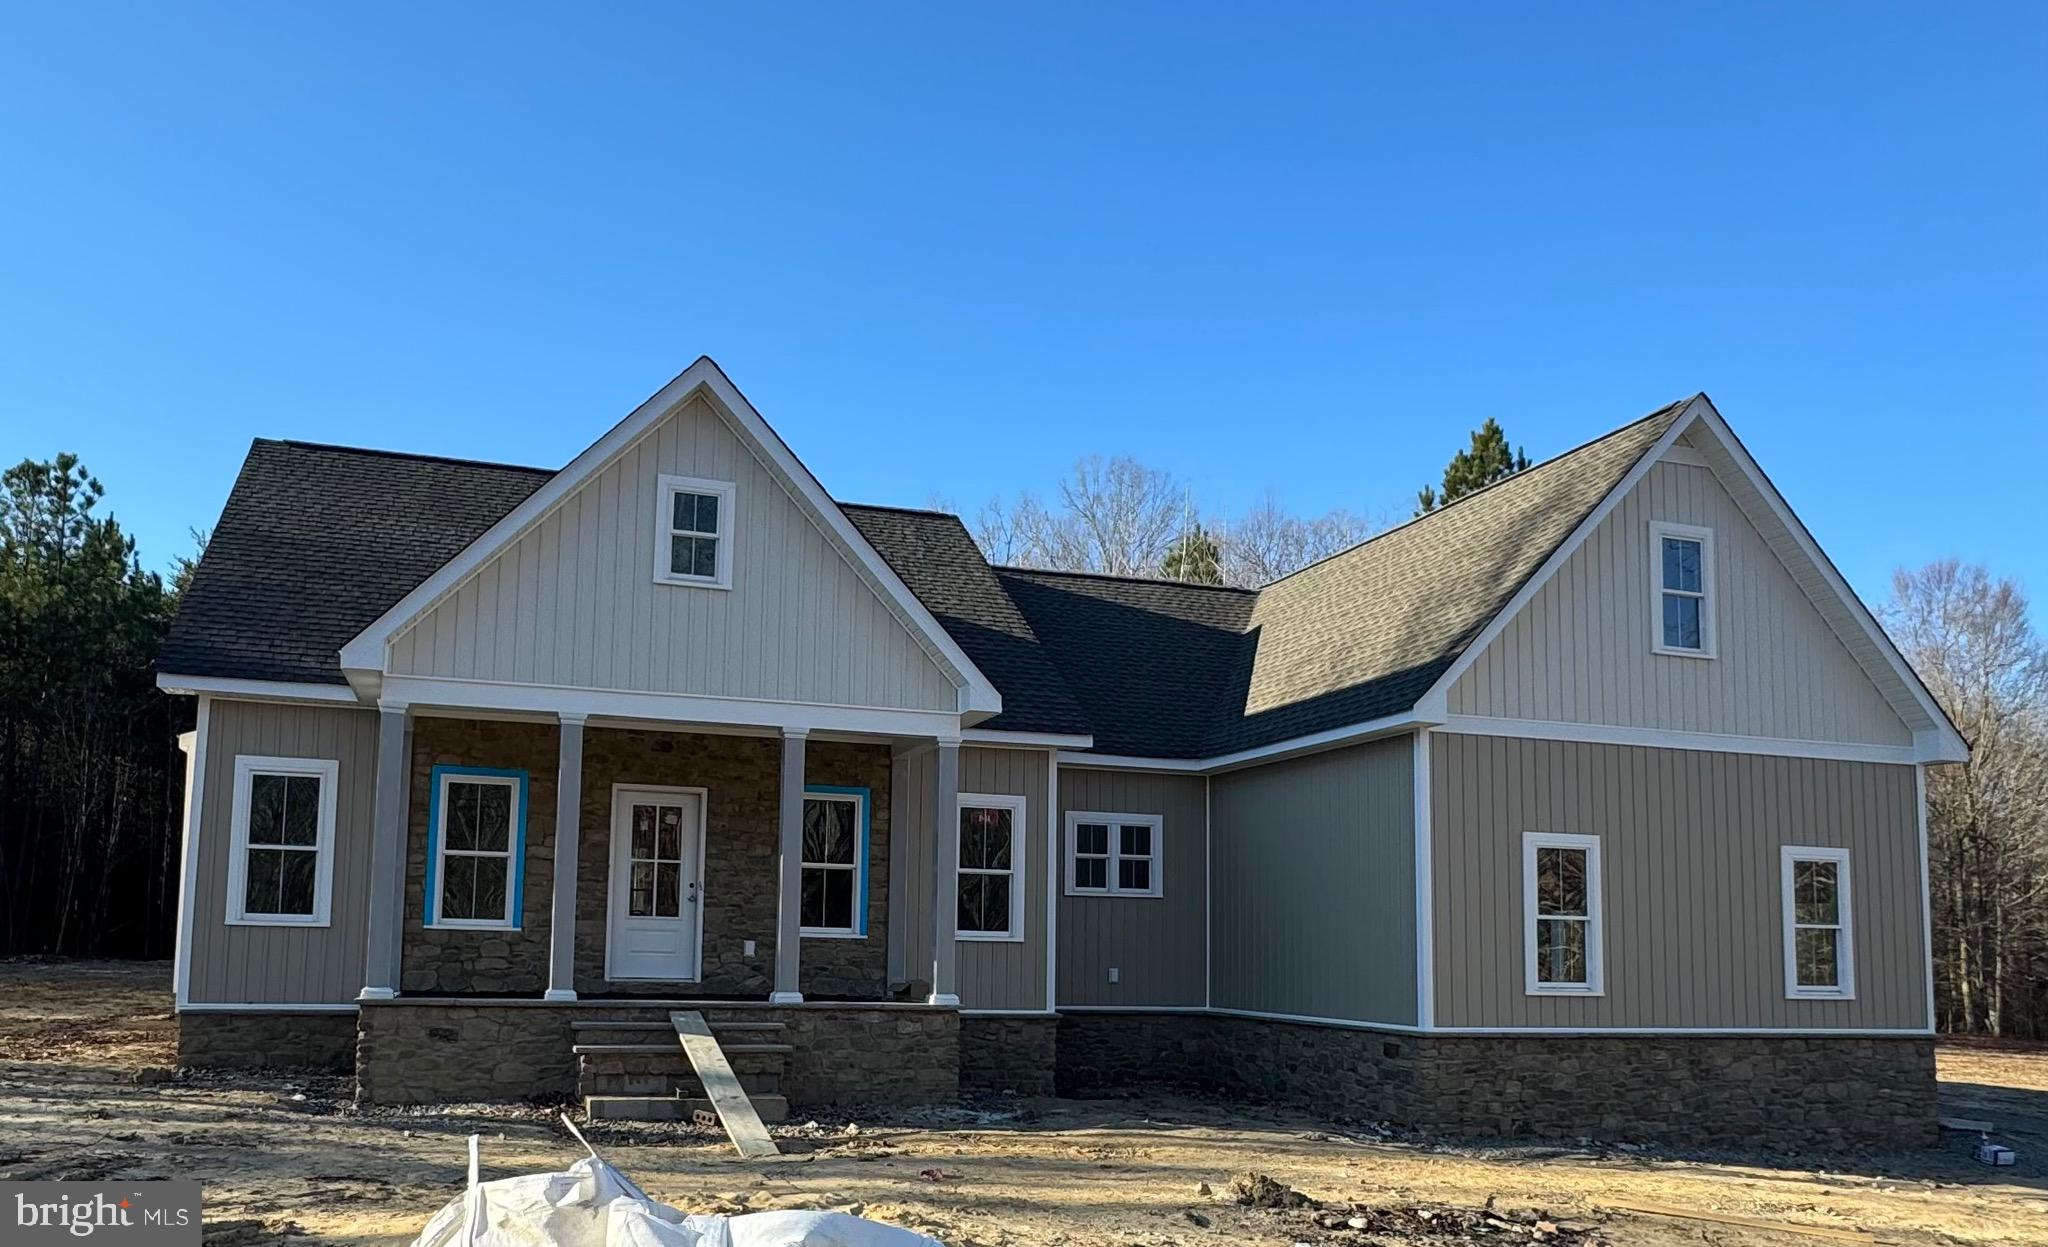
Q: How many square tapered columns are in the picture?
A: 4